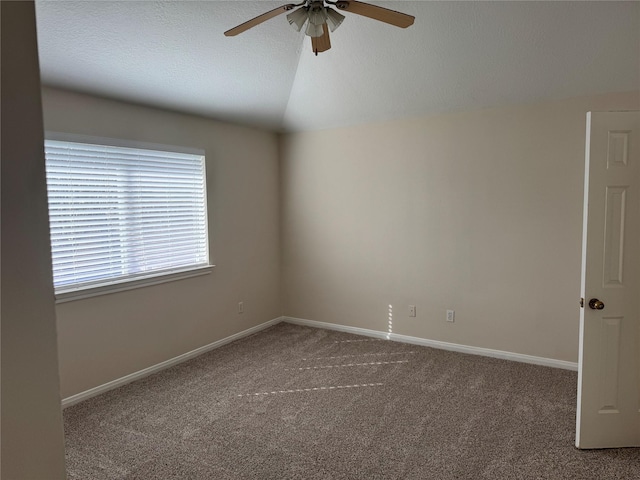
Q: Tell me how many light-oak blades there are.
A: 3